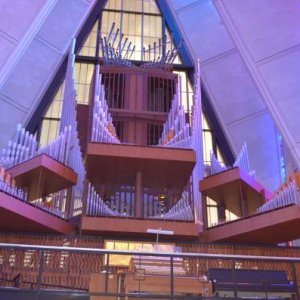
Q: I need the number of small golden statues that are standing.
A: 0